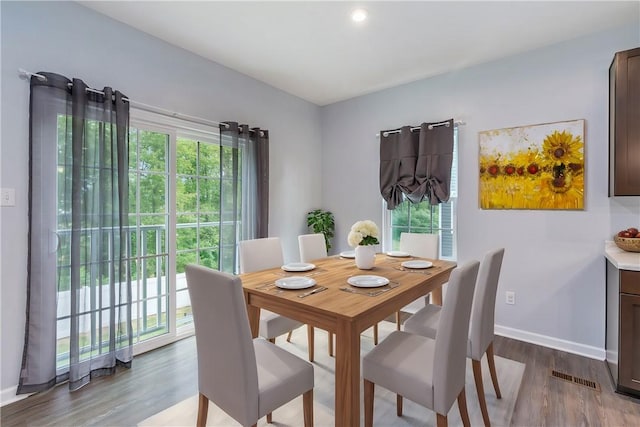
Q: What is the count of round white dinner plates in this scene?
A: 6